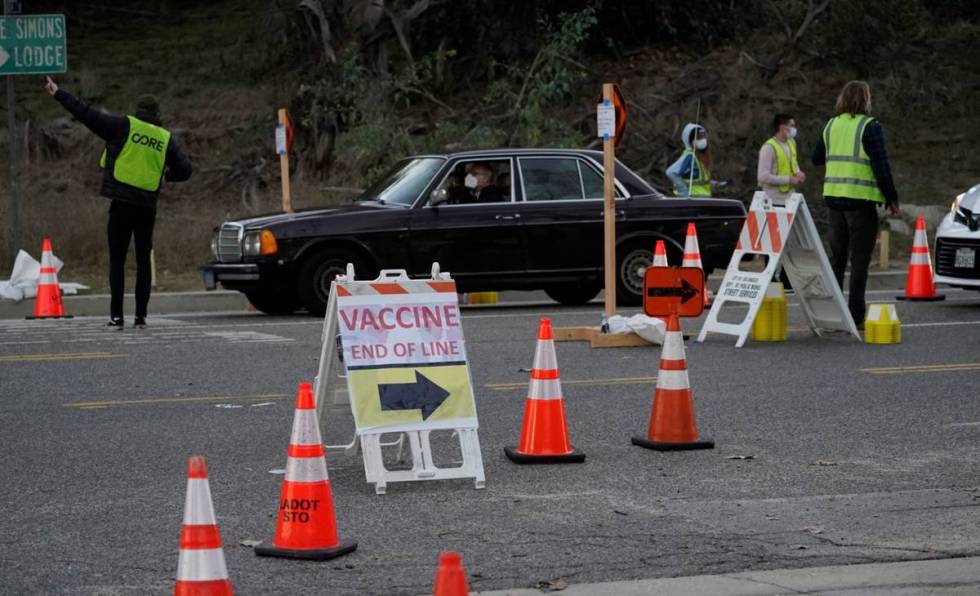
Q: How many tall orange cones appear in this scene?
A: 9